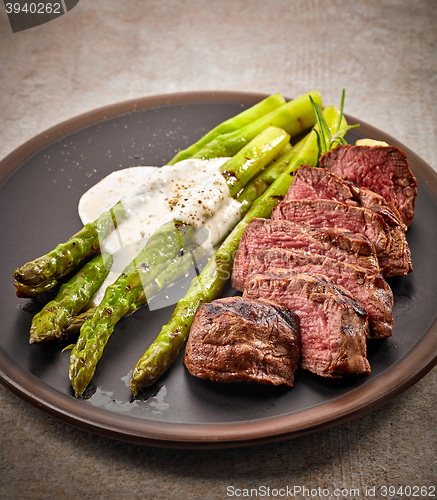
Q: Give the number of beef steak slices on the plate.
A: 7